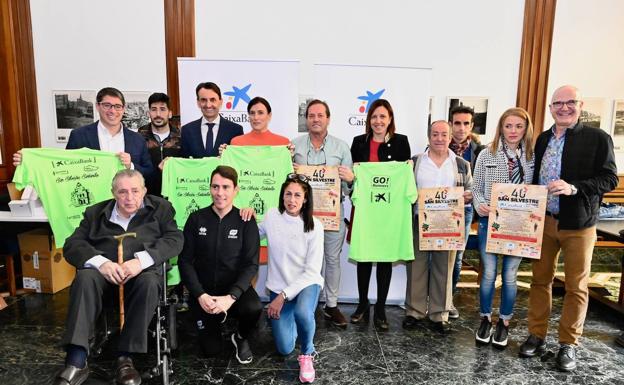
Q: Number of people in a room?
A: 13